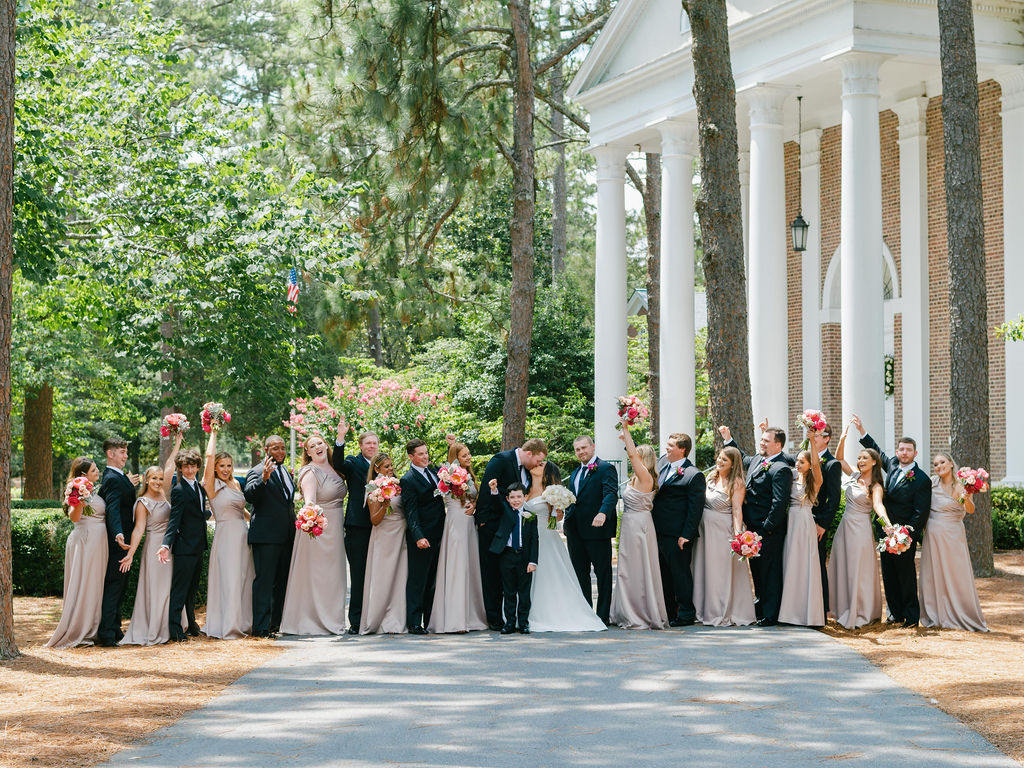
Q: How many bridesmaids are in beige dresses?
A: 11